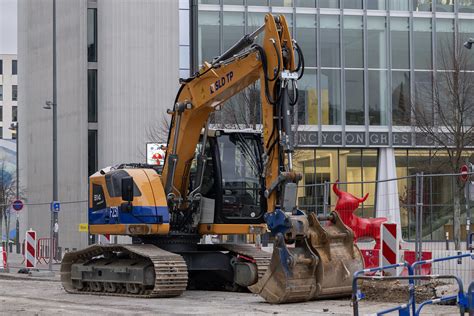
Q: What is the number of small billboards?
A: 1